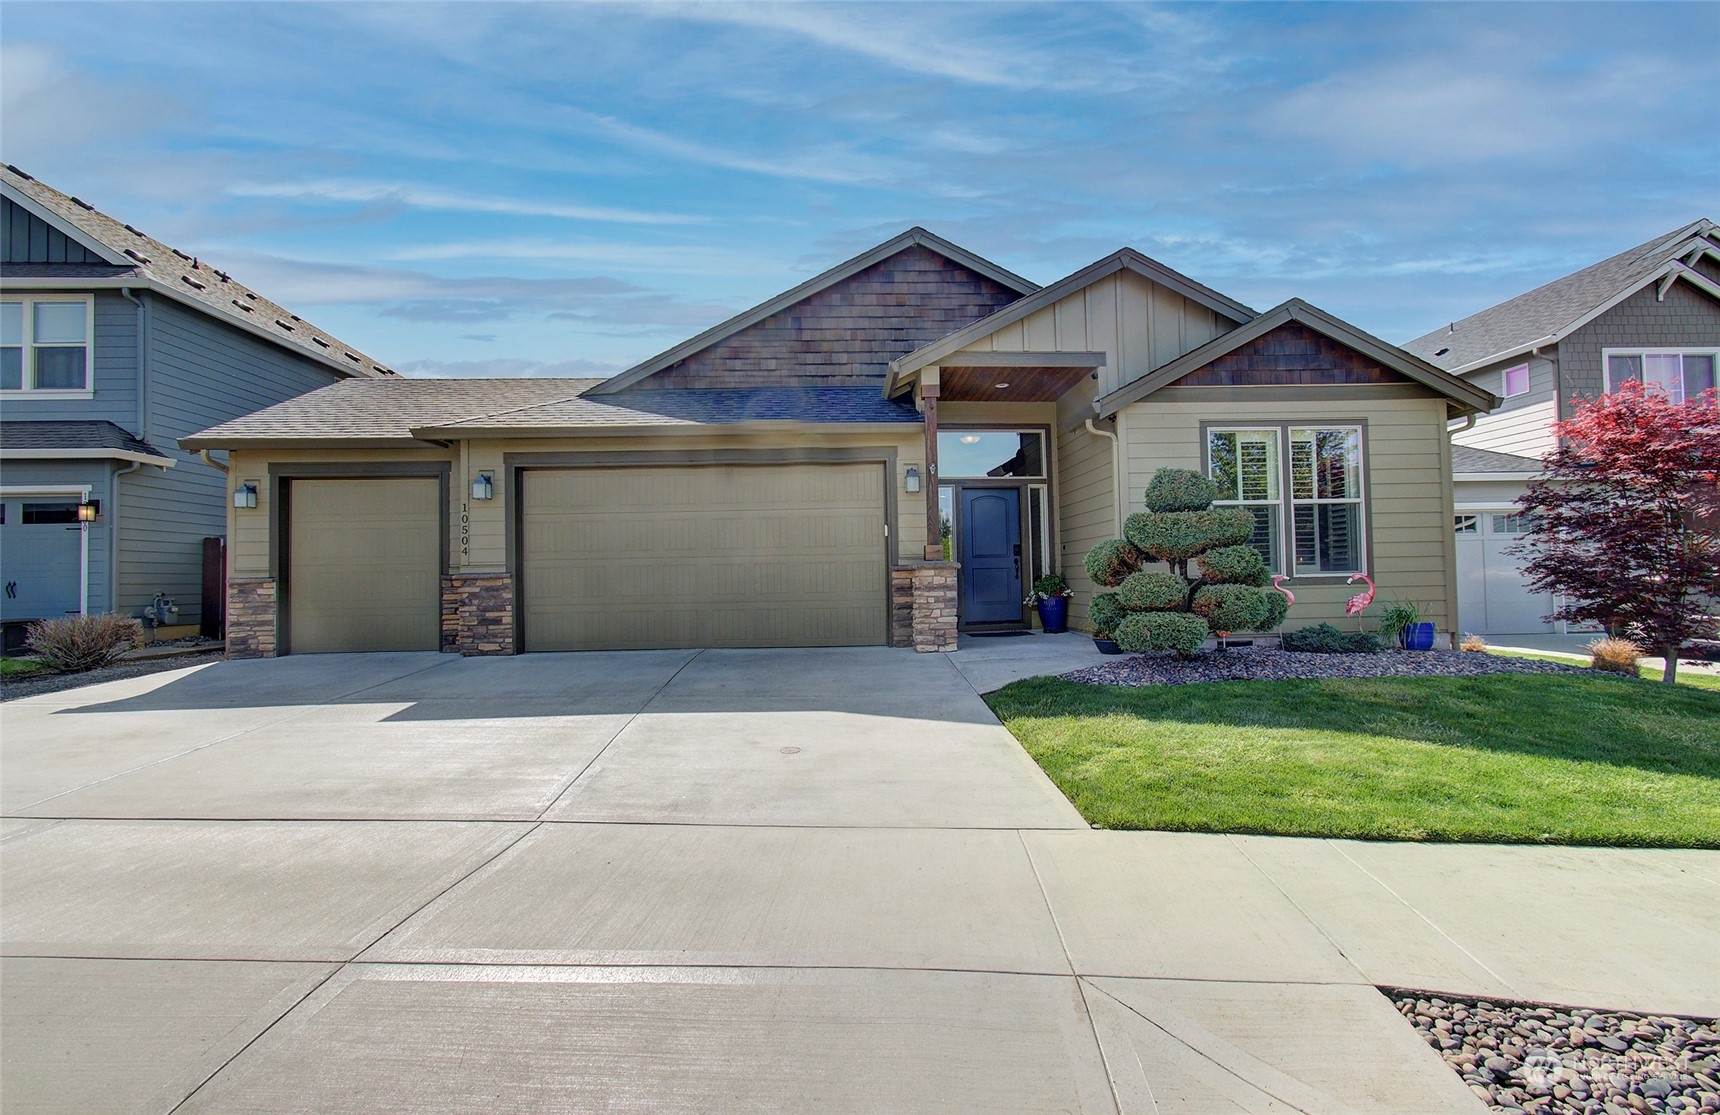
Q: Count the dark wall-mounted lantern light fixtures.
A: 4